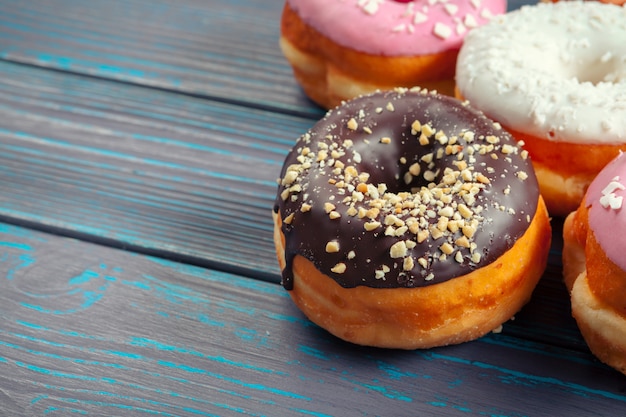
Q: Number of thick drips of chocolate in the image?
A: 1